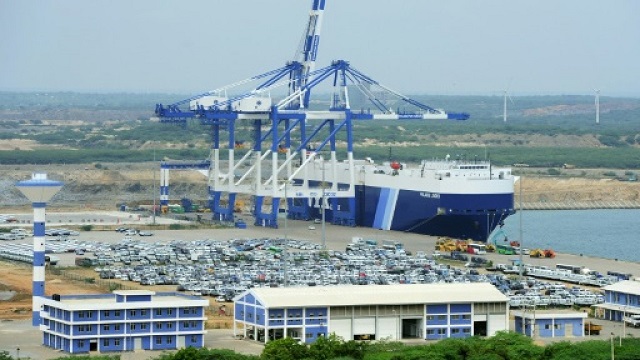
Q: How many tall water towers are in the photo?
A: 1